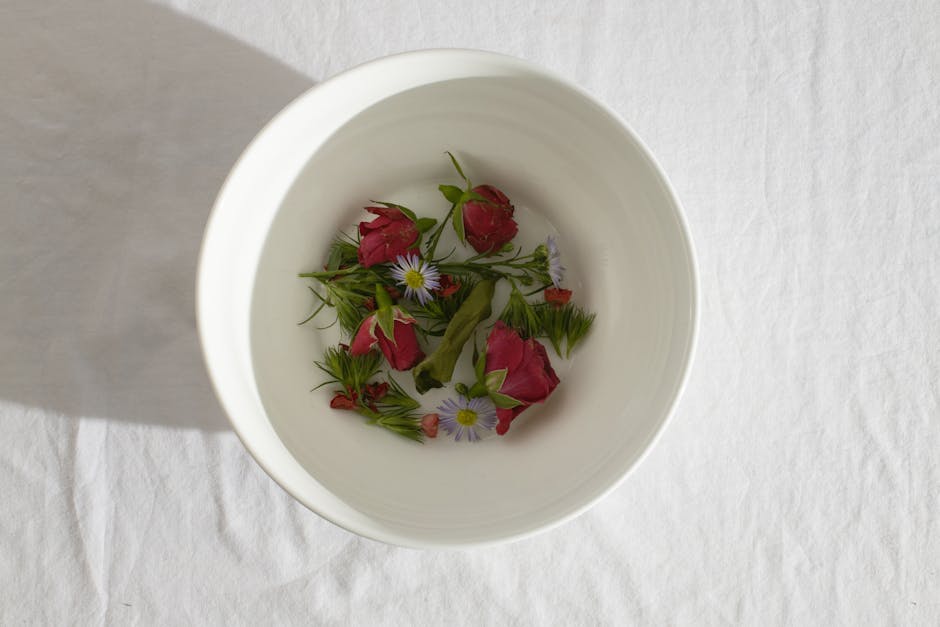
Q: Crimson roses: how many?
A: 4